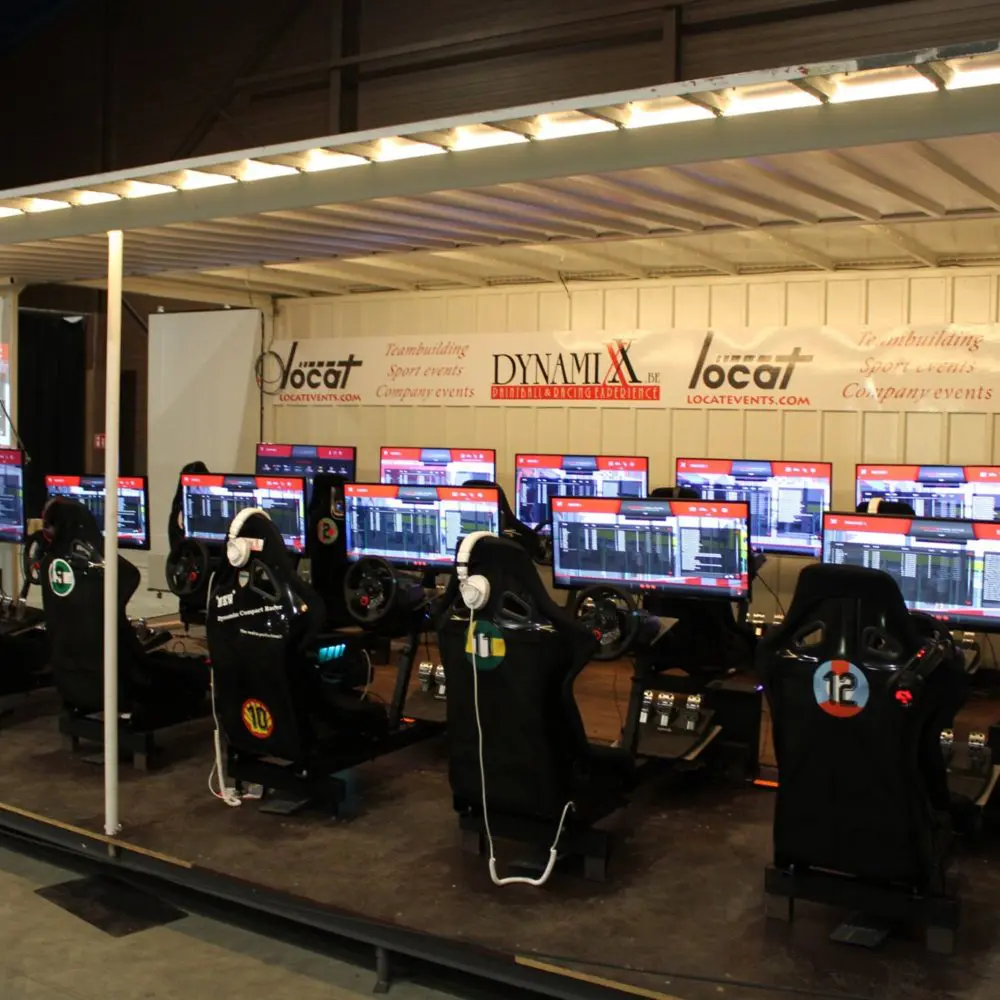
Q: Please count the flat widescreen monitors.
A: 11